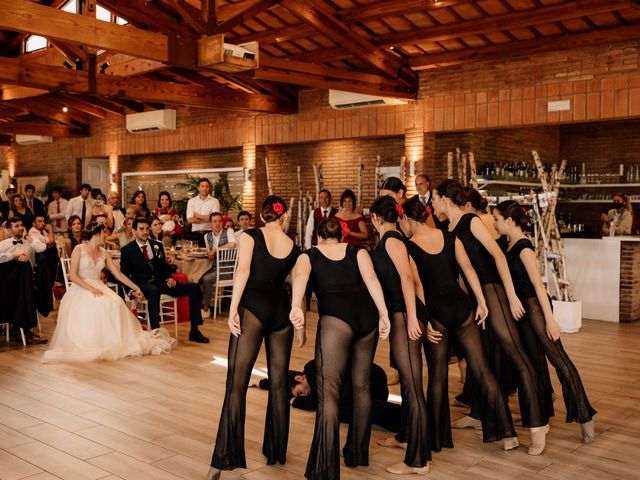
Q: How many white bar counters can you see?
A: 1